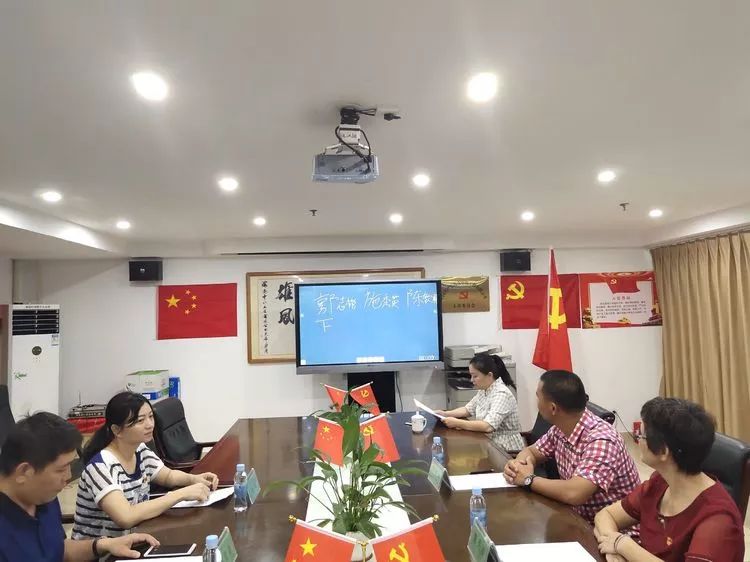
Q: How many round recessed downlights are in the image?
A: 11